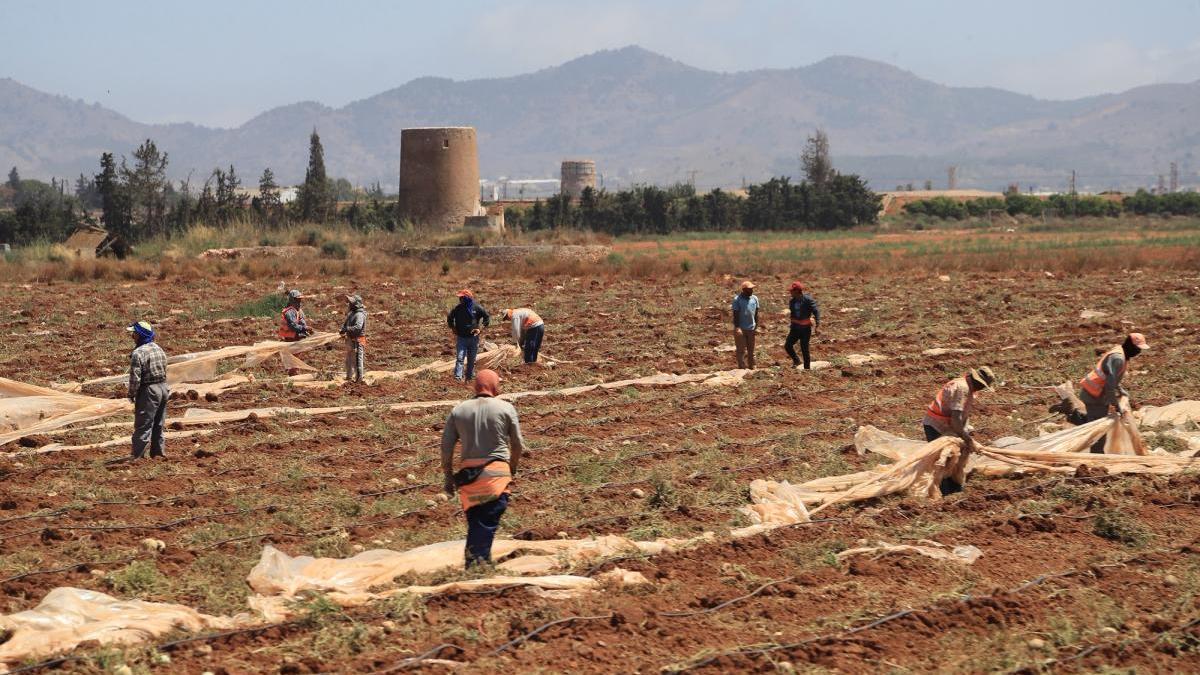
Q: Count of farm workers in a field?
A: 10